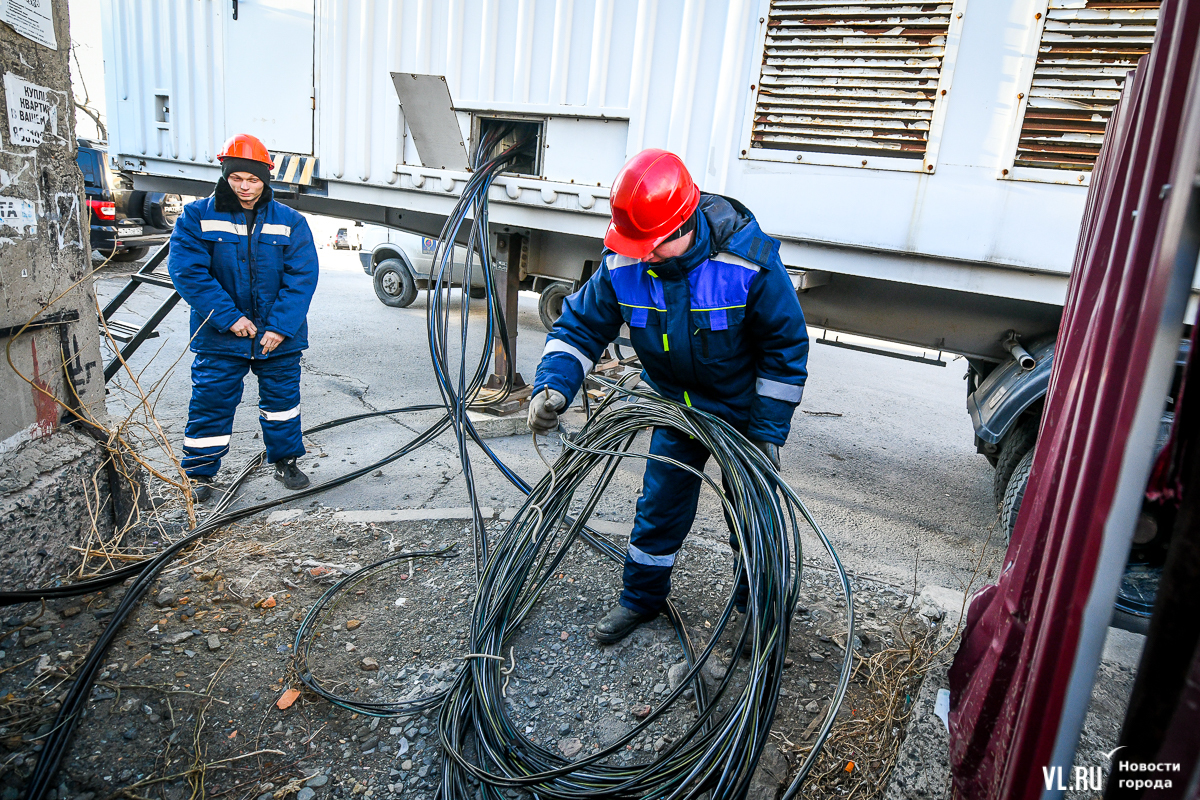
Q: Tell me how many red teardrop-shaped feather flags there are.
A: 0